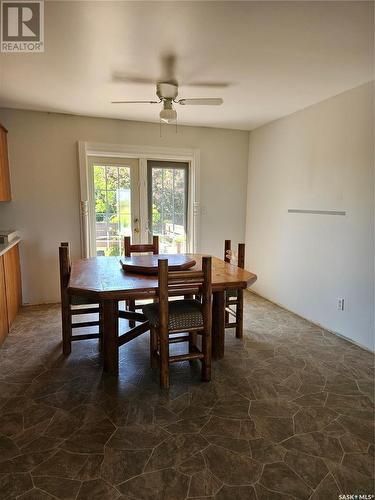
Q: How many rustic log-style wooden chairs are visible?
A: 4